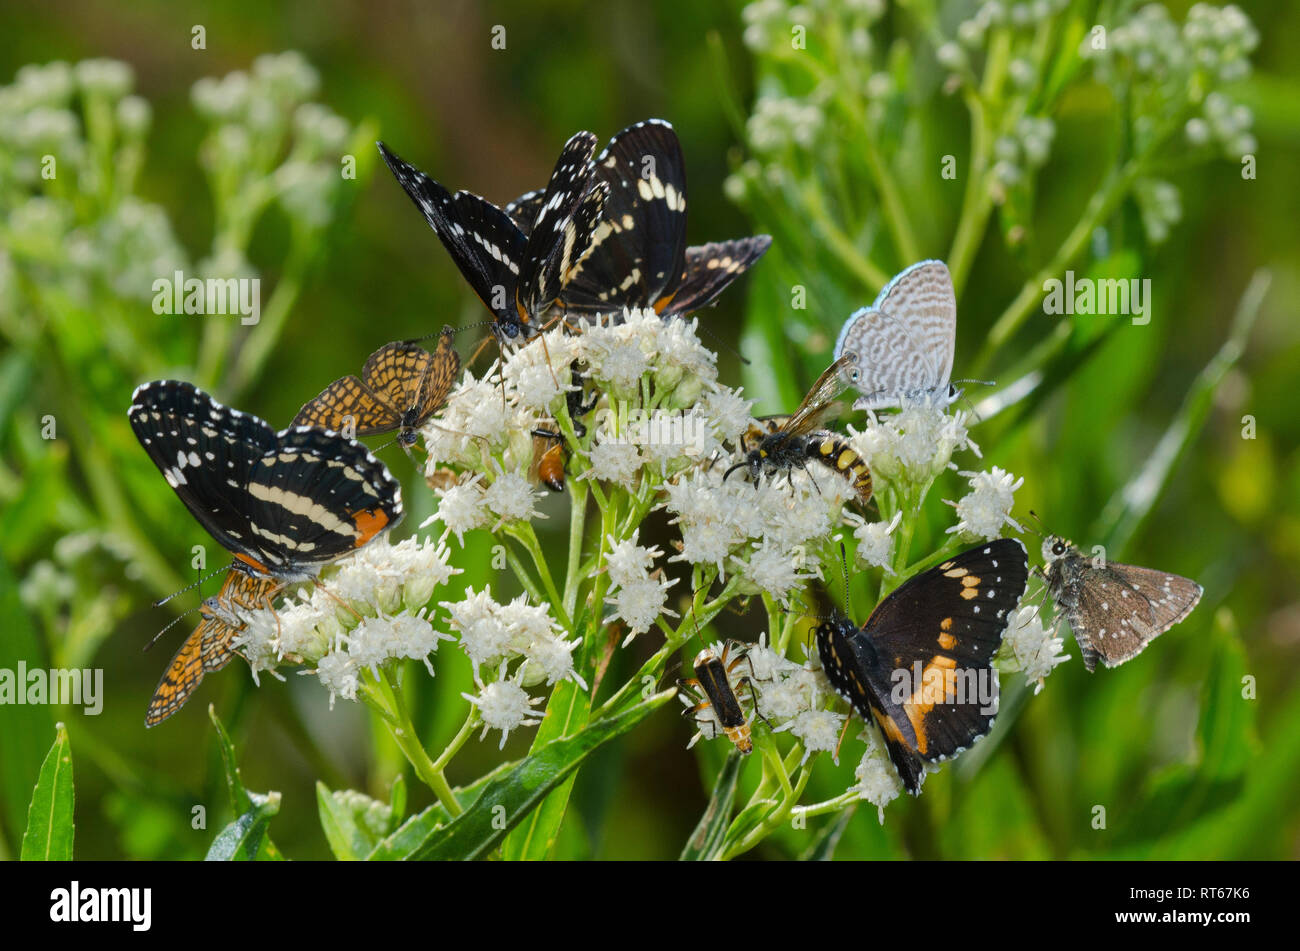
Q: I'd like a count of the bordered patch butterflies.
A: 4